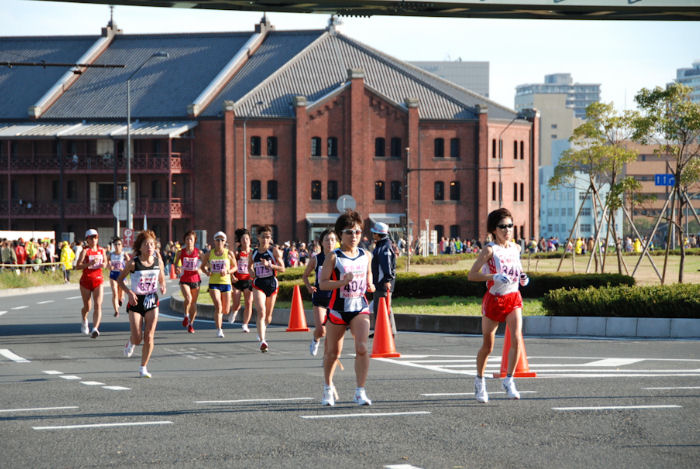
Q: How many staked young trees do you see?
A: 3